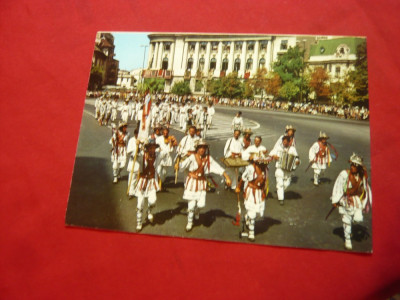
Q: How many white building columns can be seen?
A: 12